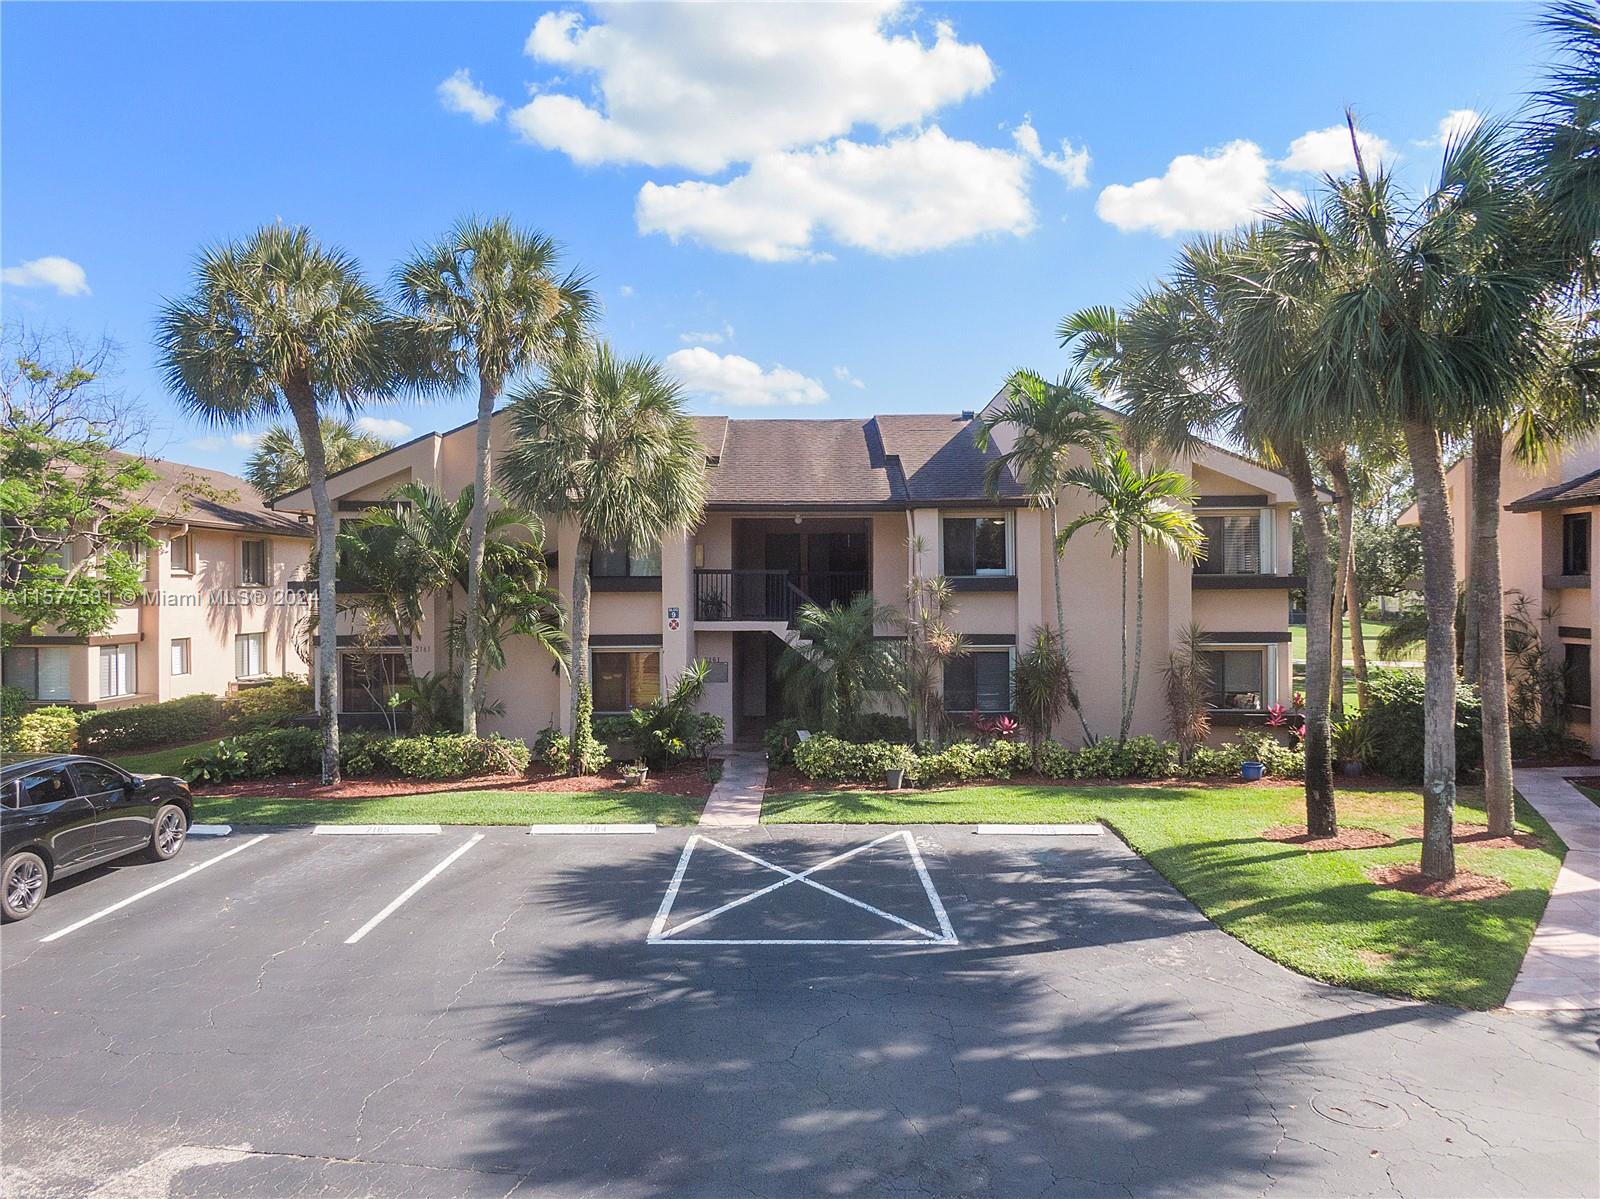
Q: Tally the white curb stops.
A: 4